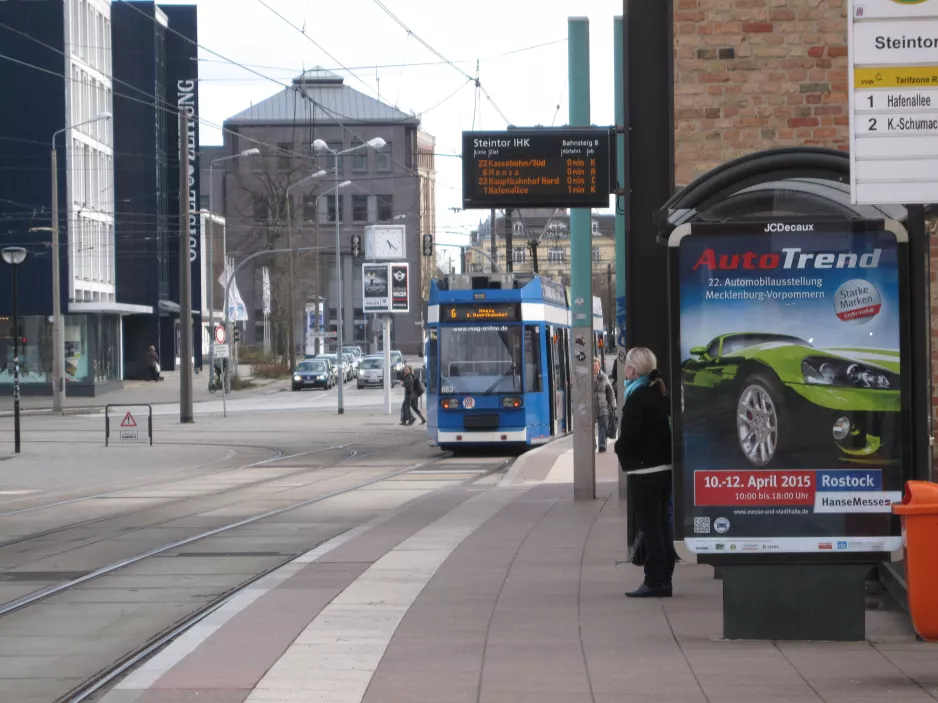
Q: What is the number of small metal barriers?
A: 1